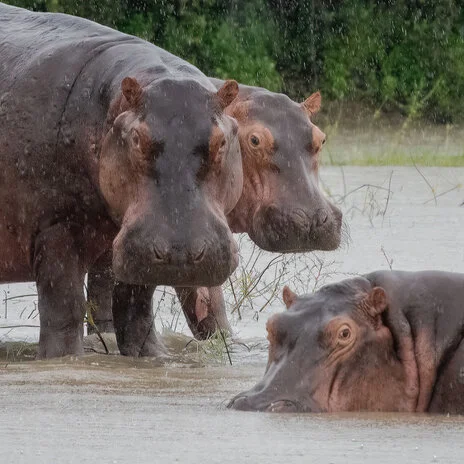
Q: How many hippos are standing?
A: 2